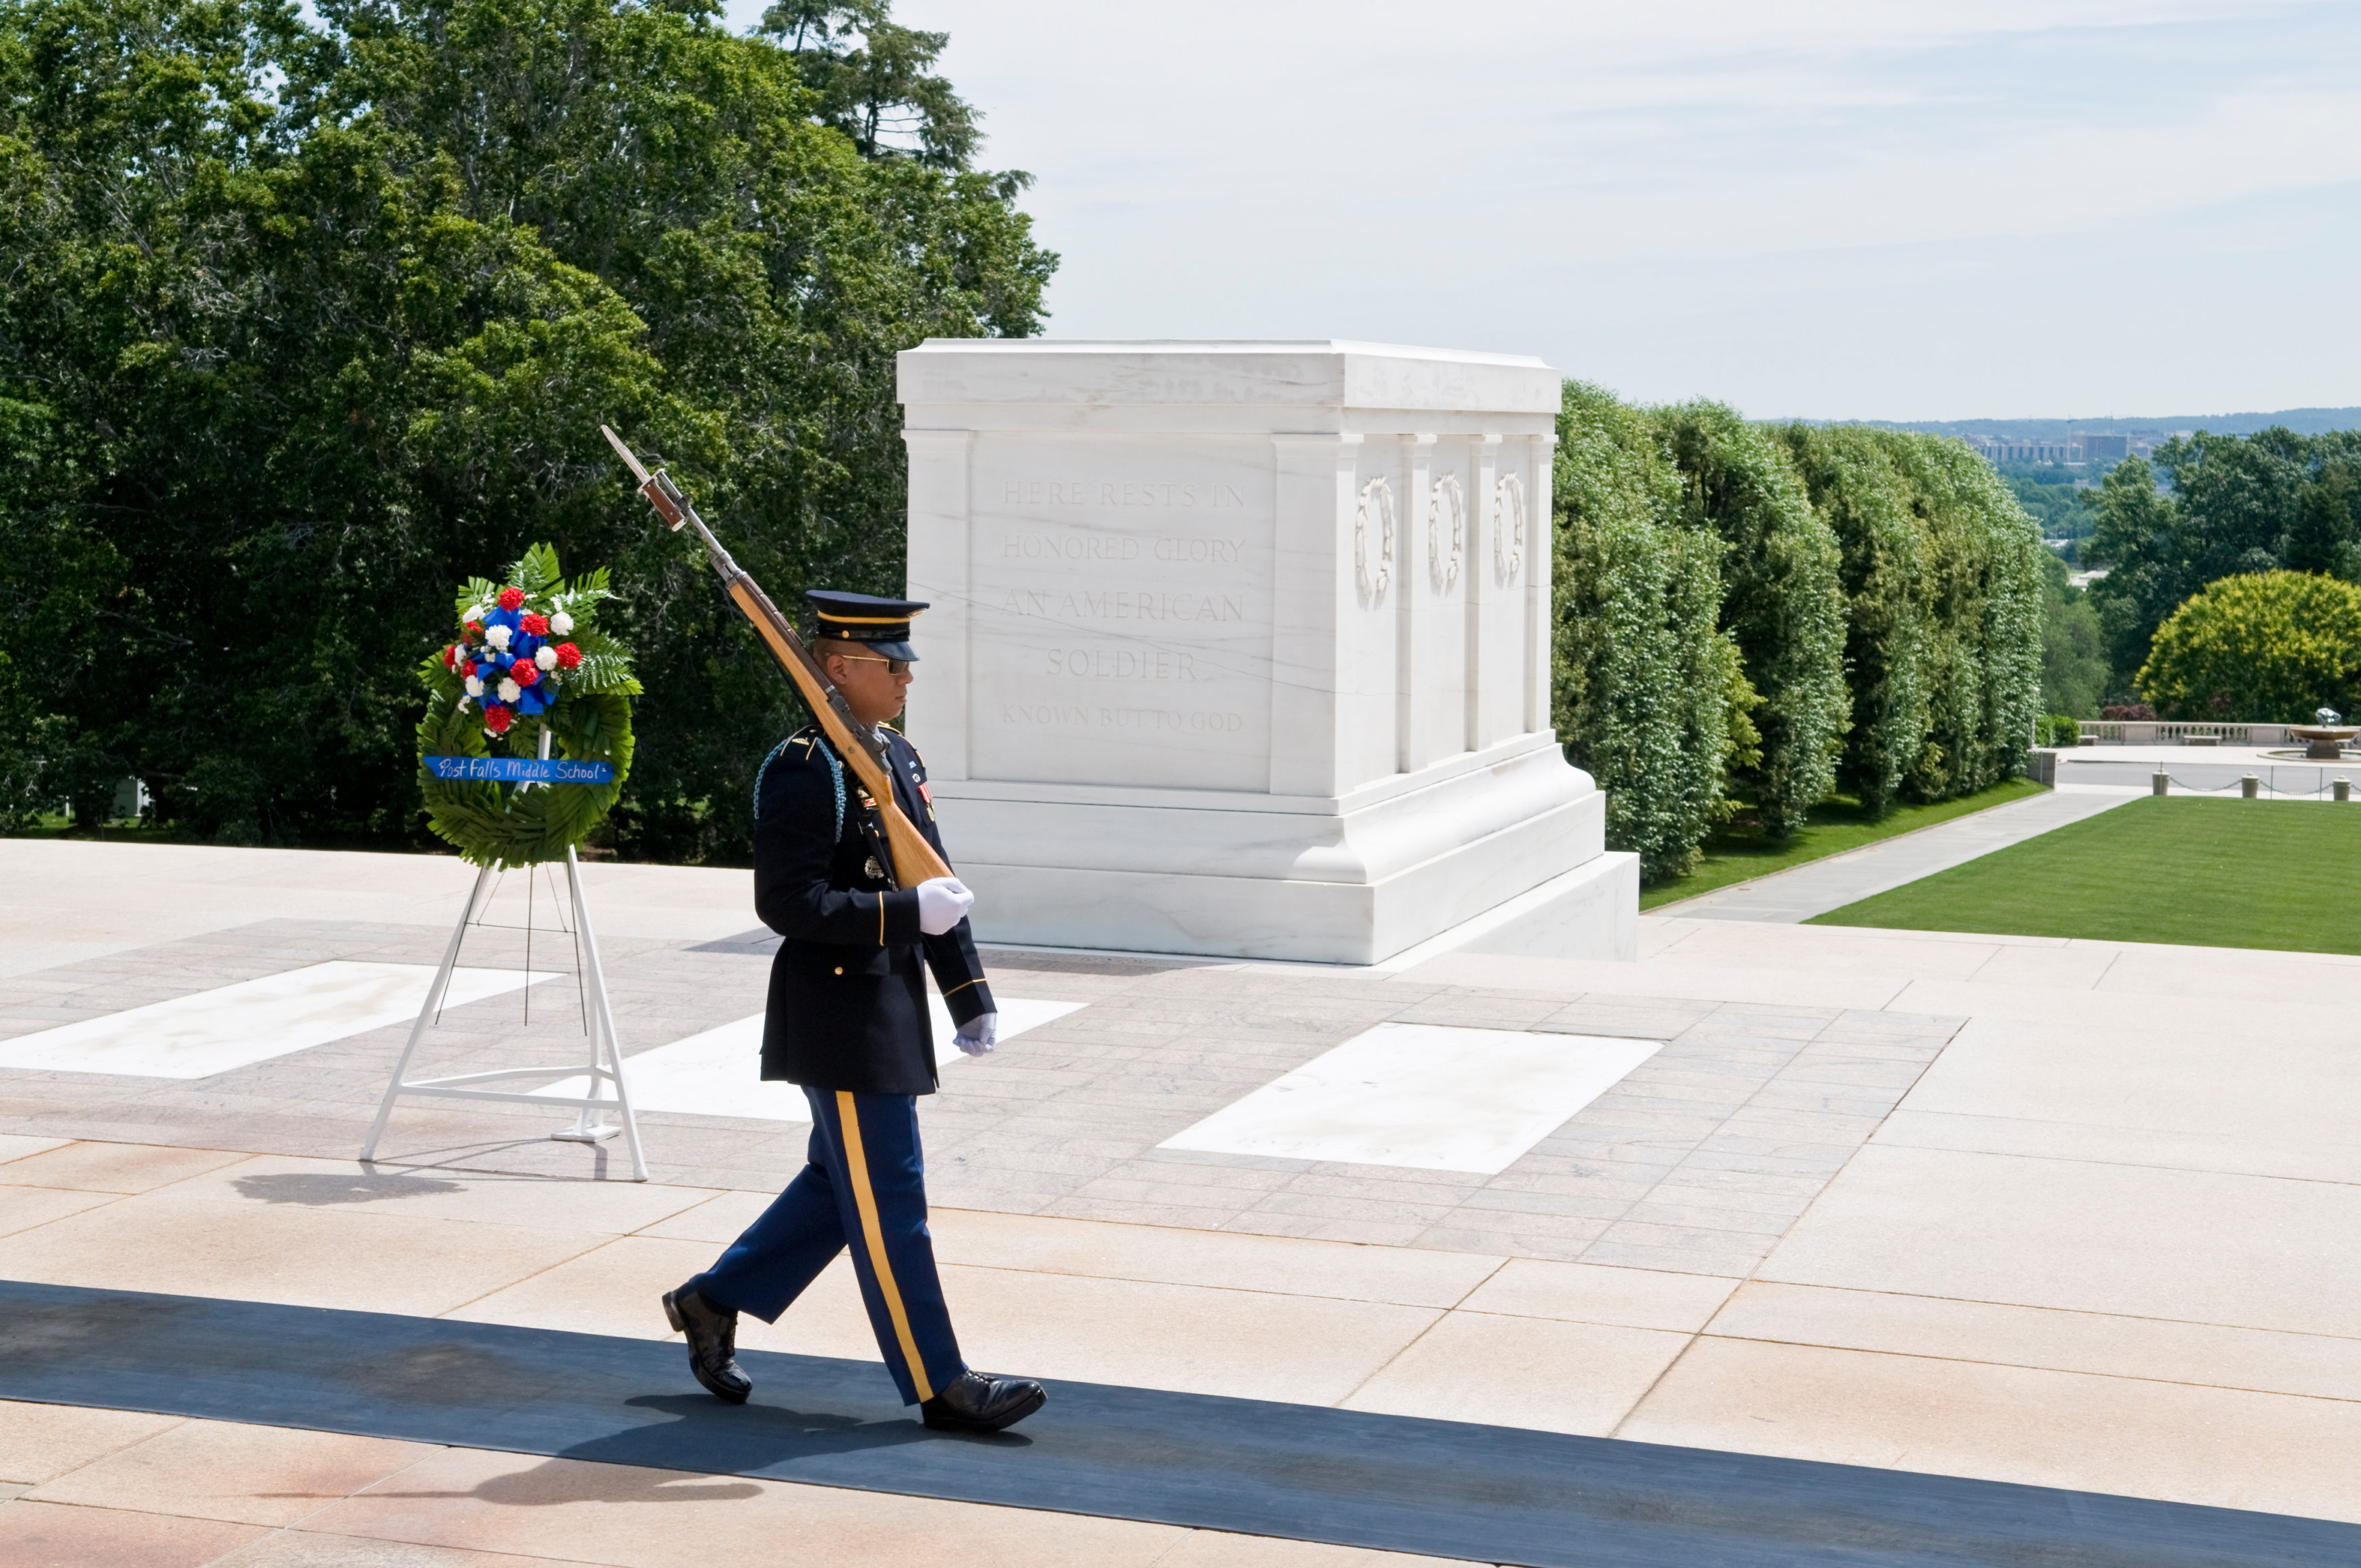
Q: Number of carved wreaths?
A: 3